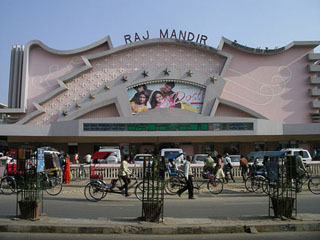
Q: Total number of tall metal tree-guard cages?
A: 3